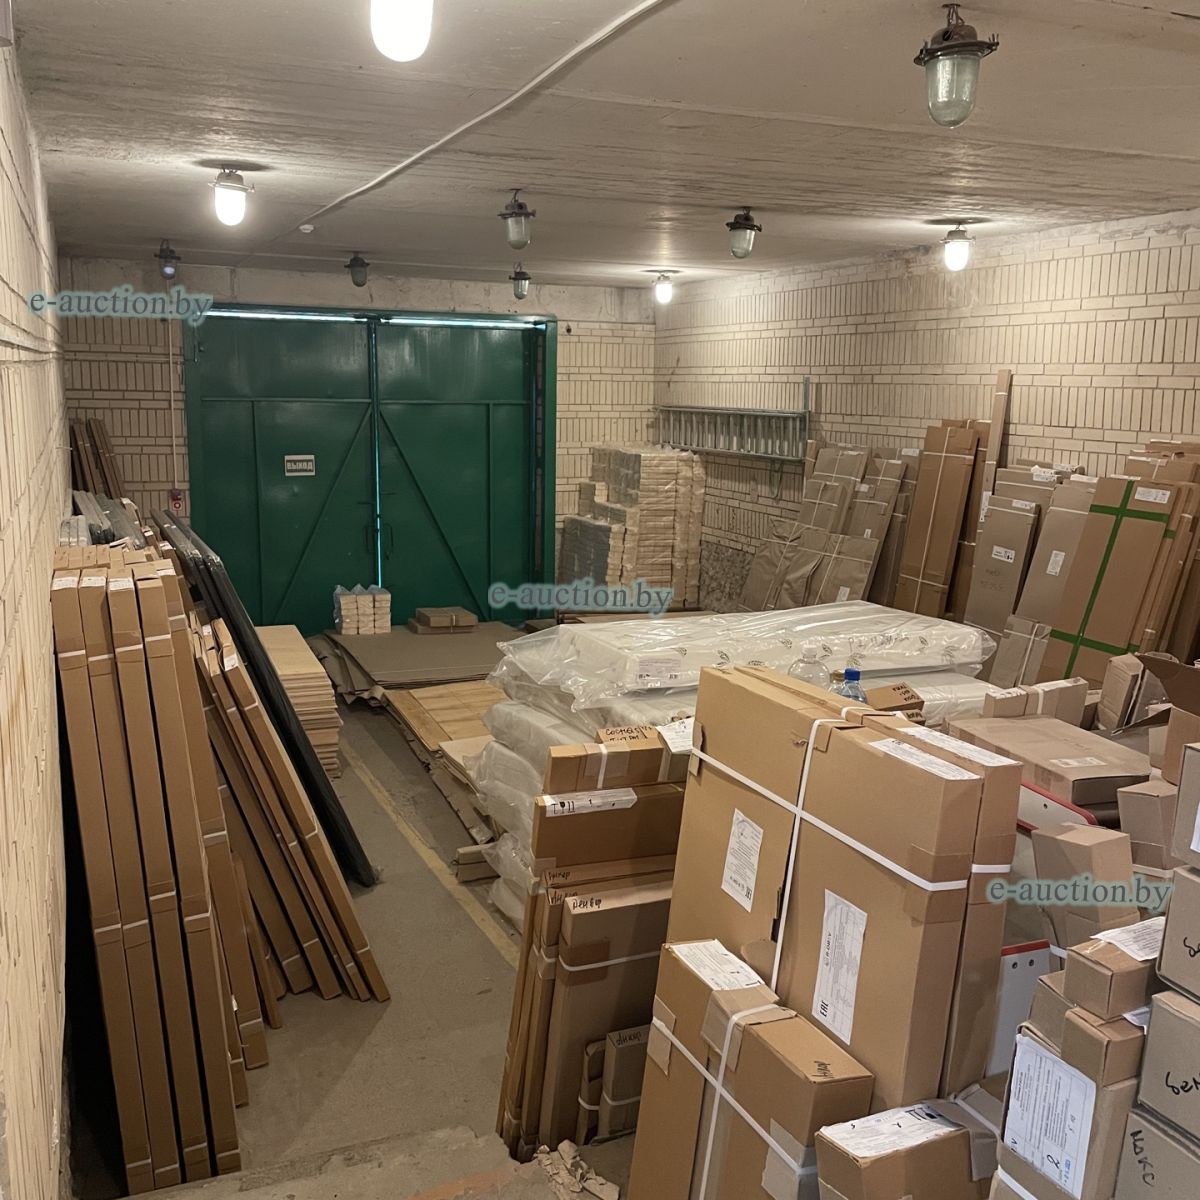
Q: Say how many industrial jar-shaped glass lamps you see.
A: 10